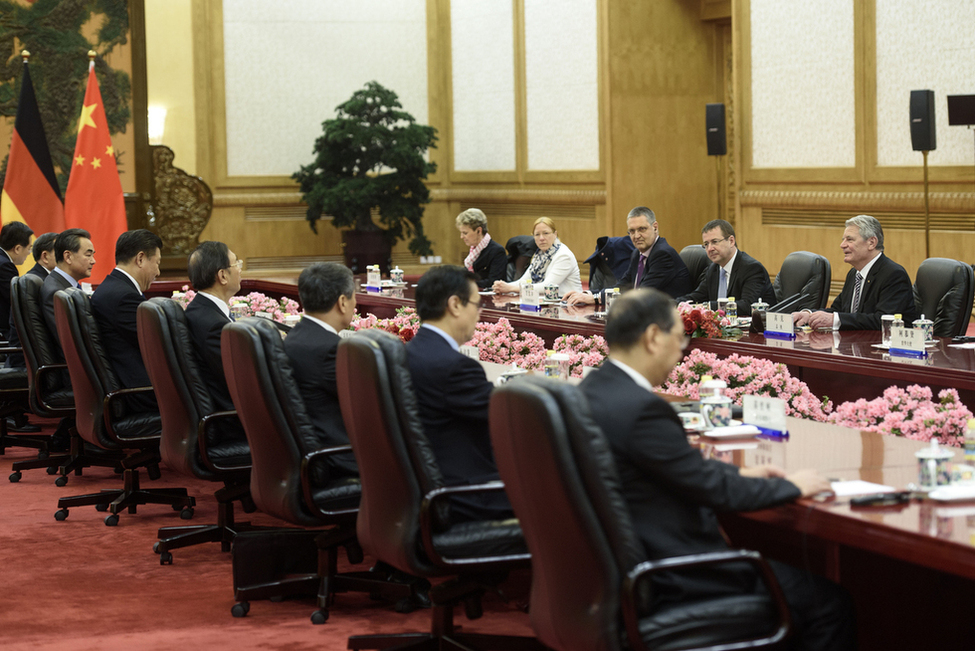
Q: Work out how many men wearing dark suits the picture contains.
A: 11